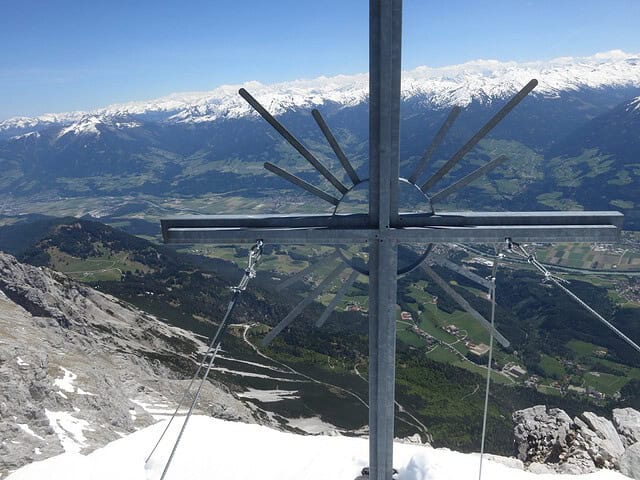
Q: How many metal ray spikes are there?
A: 11